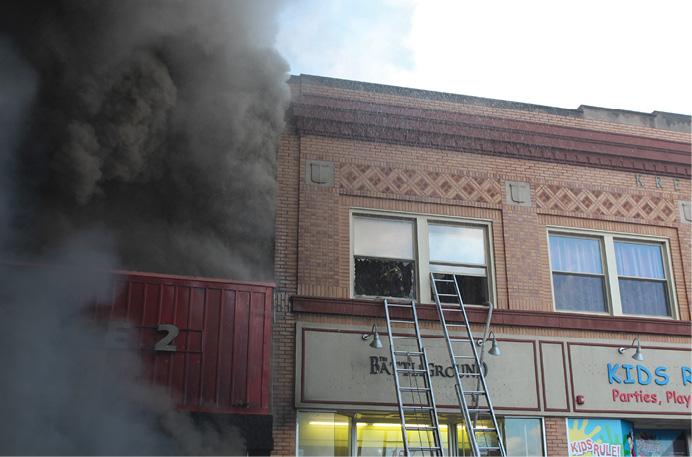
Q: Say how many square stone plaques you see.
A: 3